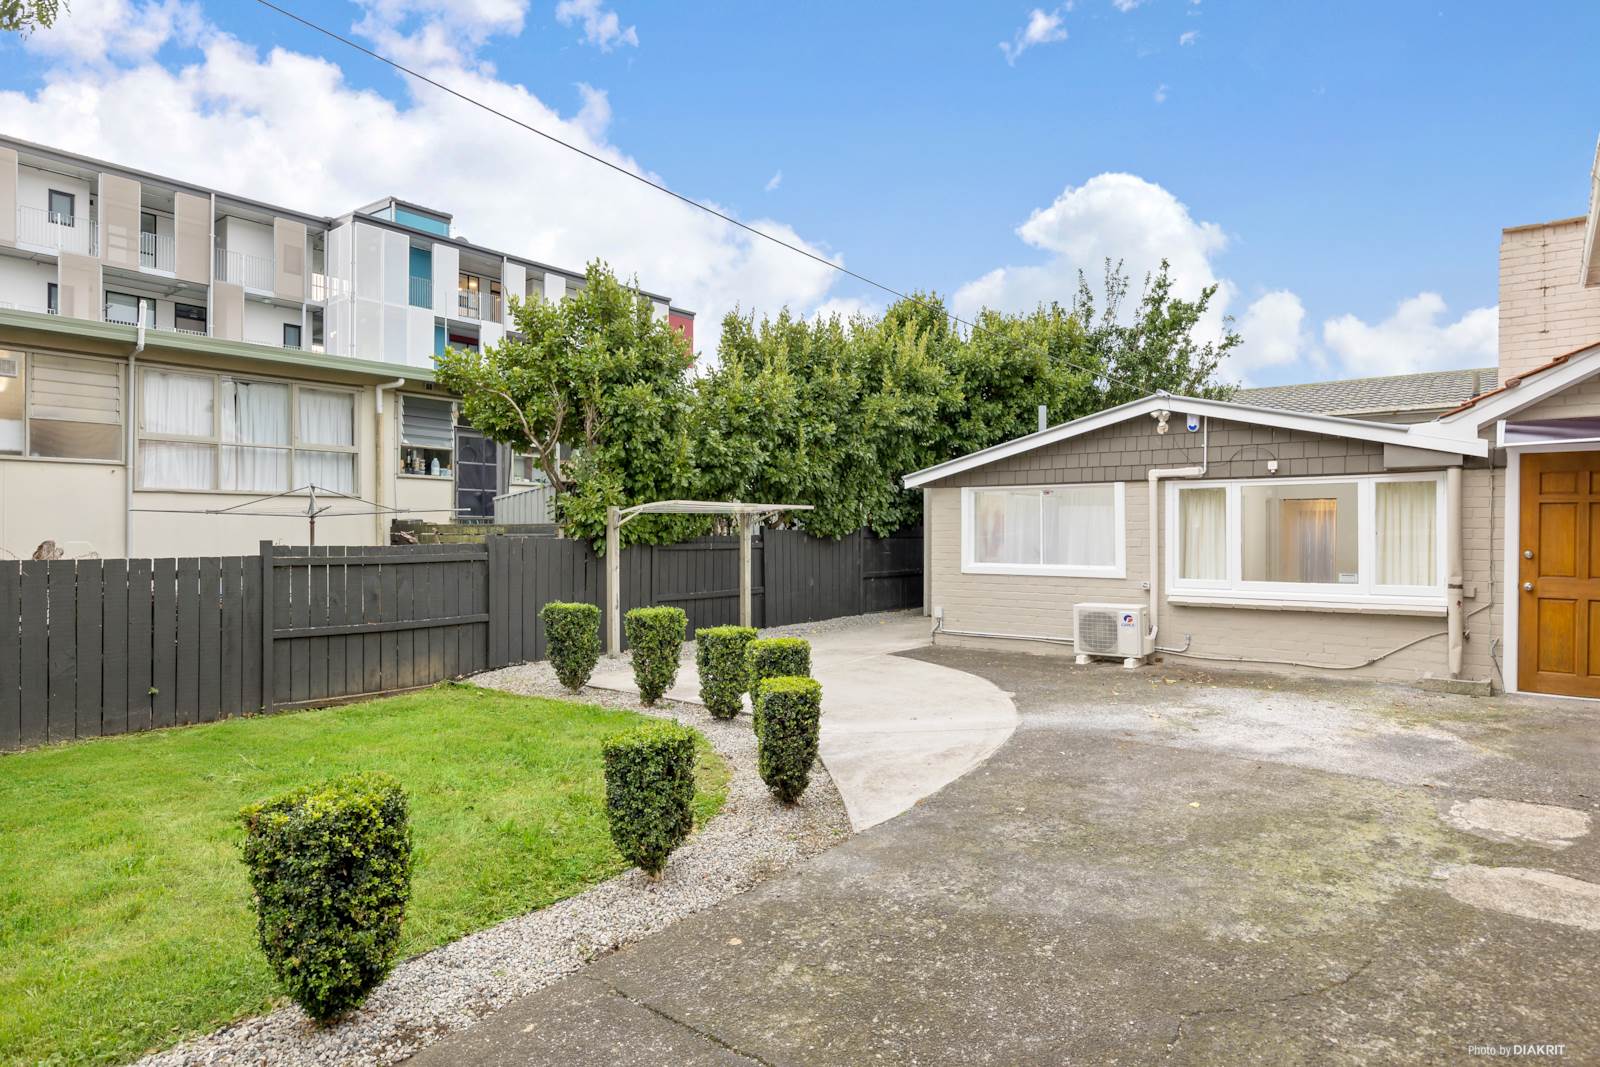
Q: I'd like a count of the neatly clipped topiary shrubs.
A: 7